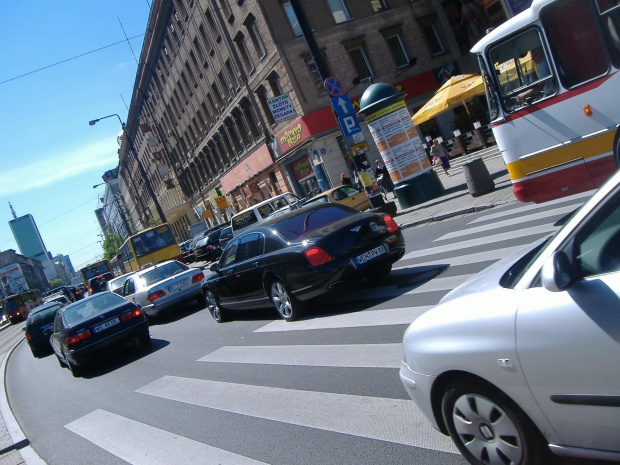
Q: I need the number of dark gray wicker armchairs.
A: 0